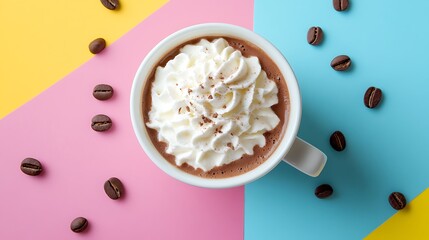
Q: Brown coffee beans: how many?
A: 14